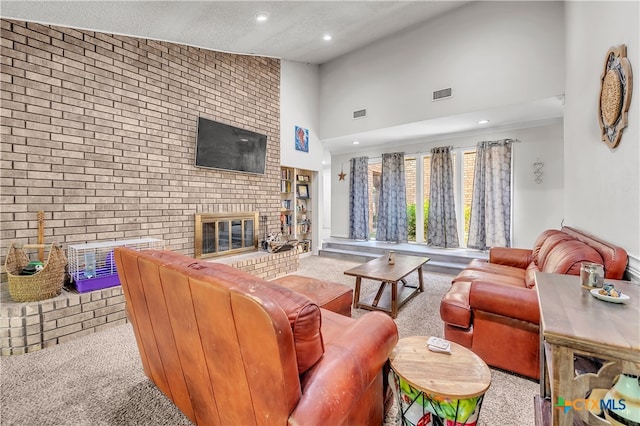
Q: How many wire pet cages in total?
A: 1